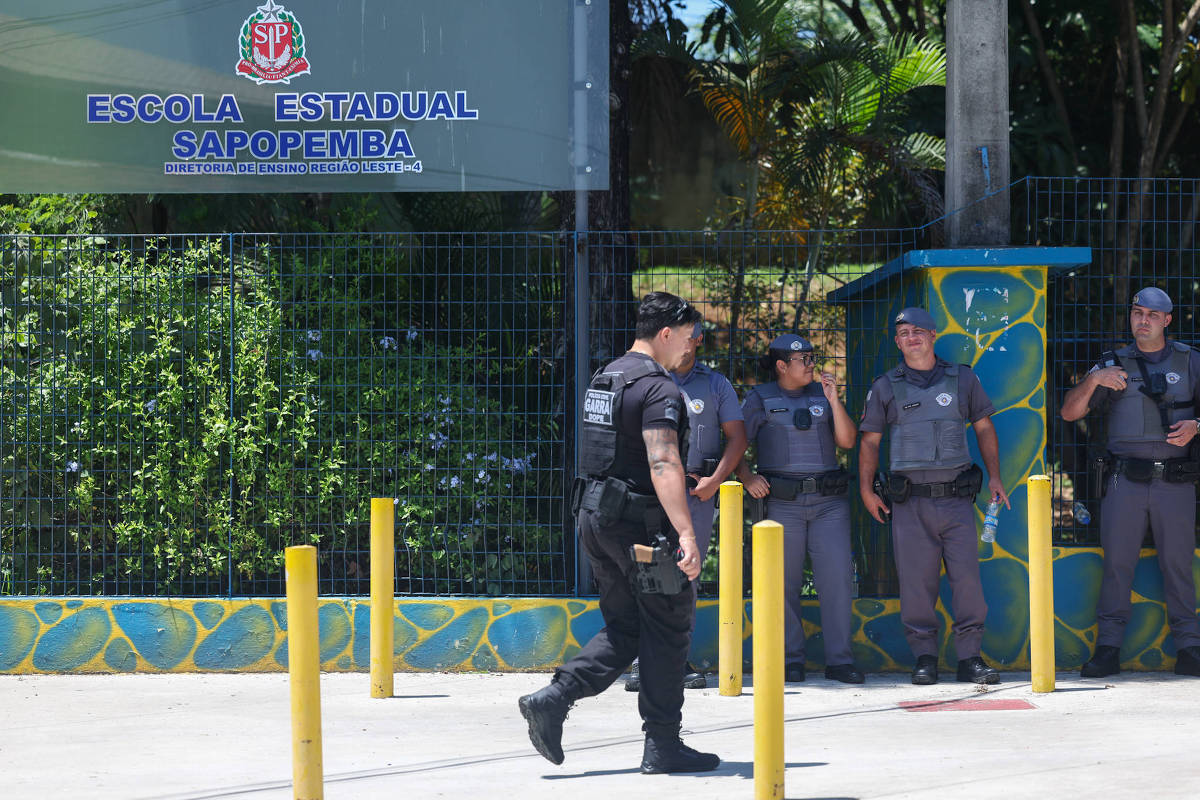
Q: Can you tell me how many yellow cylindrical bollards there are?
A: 5